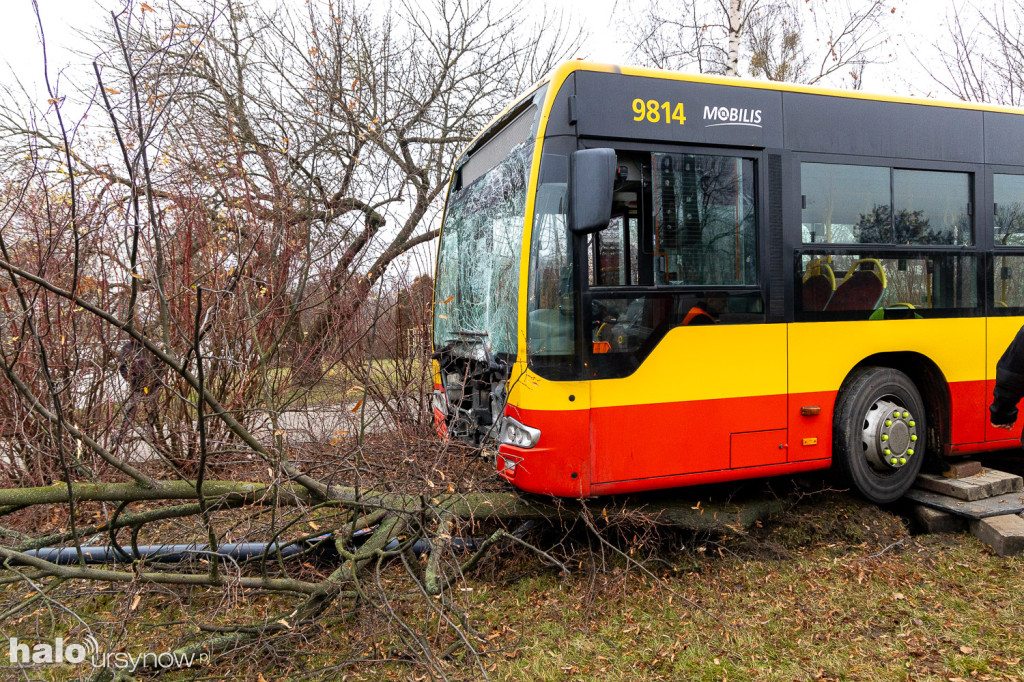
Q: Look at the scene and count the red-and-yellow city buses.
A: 1